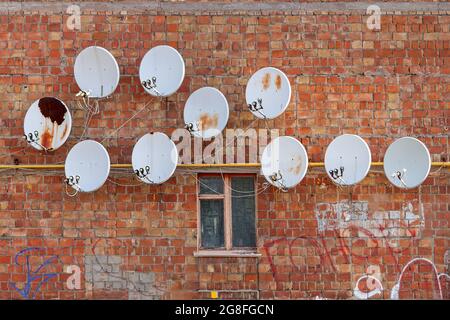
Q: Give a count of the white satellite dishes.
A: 10